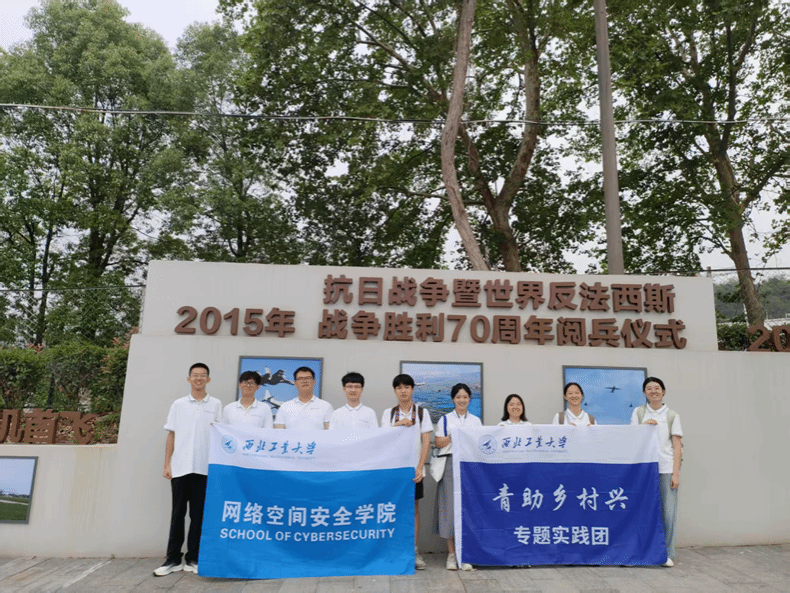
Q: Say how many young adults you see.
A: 9